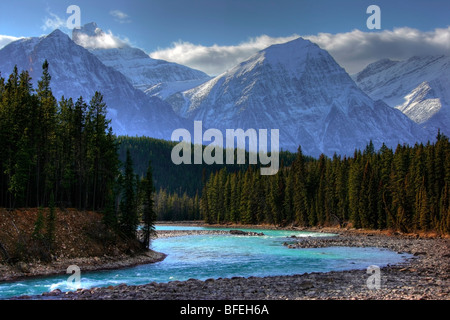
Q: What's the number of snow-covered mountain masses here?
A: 4